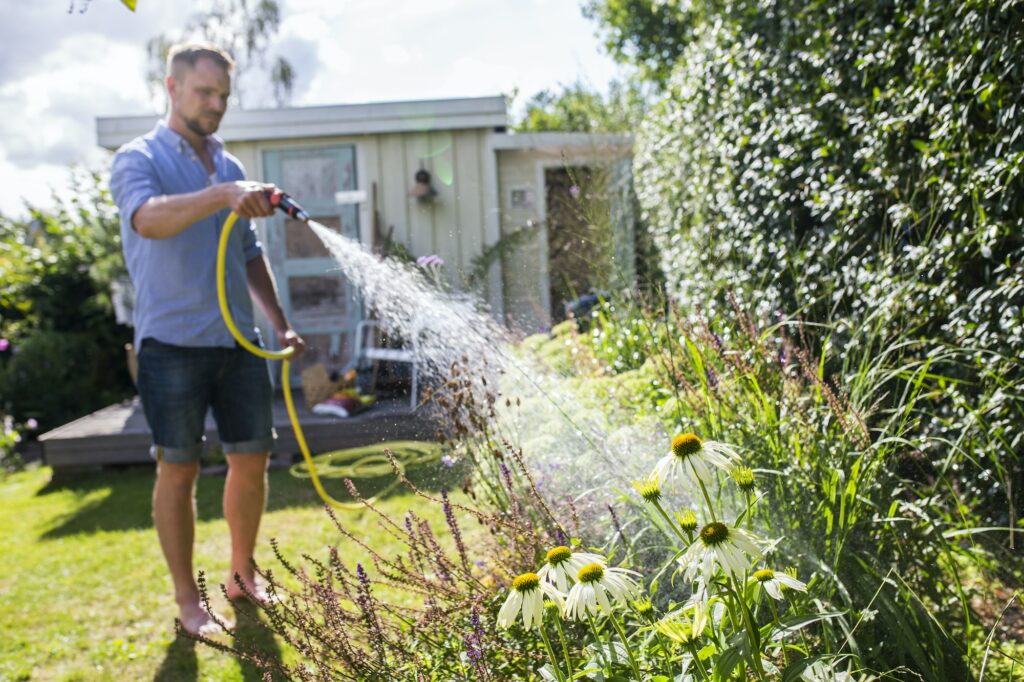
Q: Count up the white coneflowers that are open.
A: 6